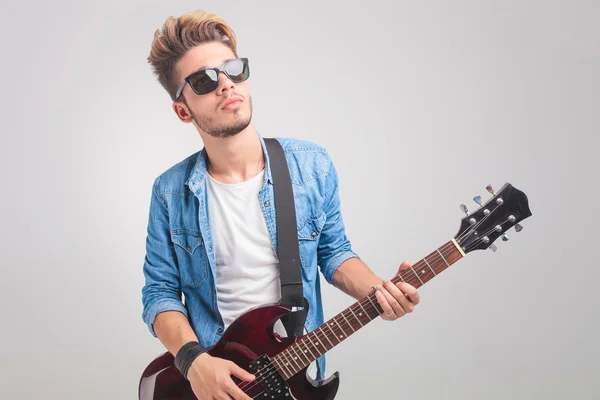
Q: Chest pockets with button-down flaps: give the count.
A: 2